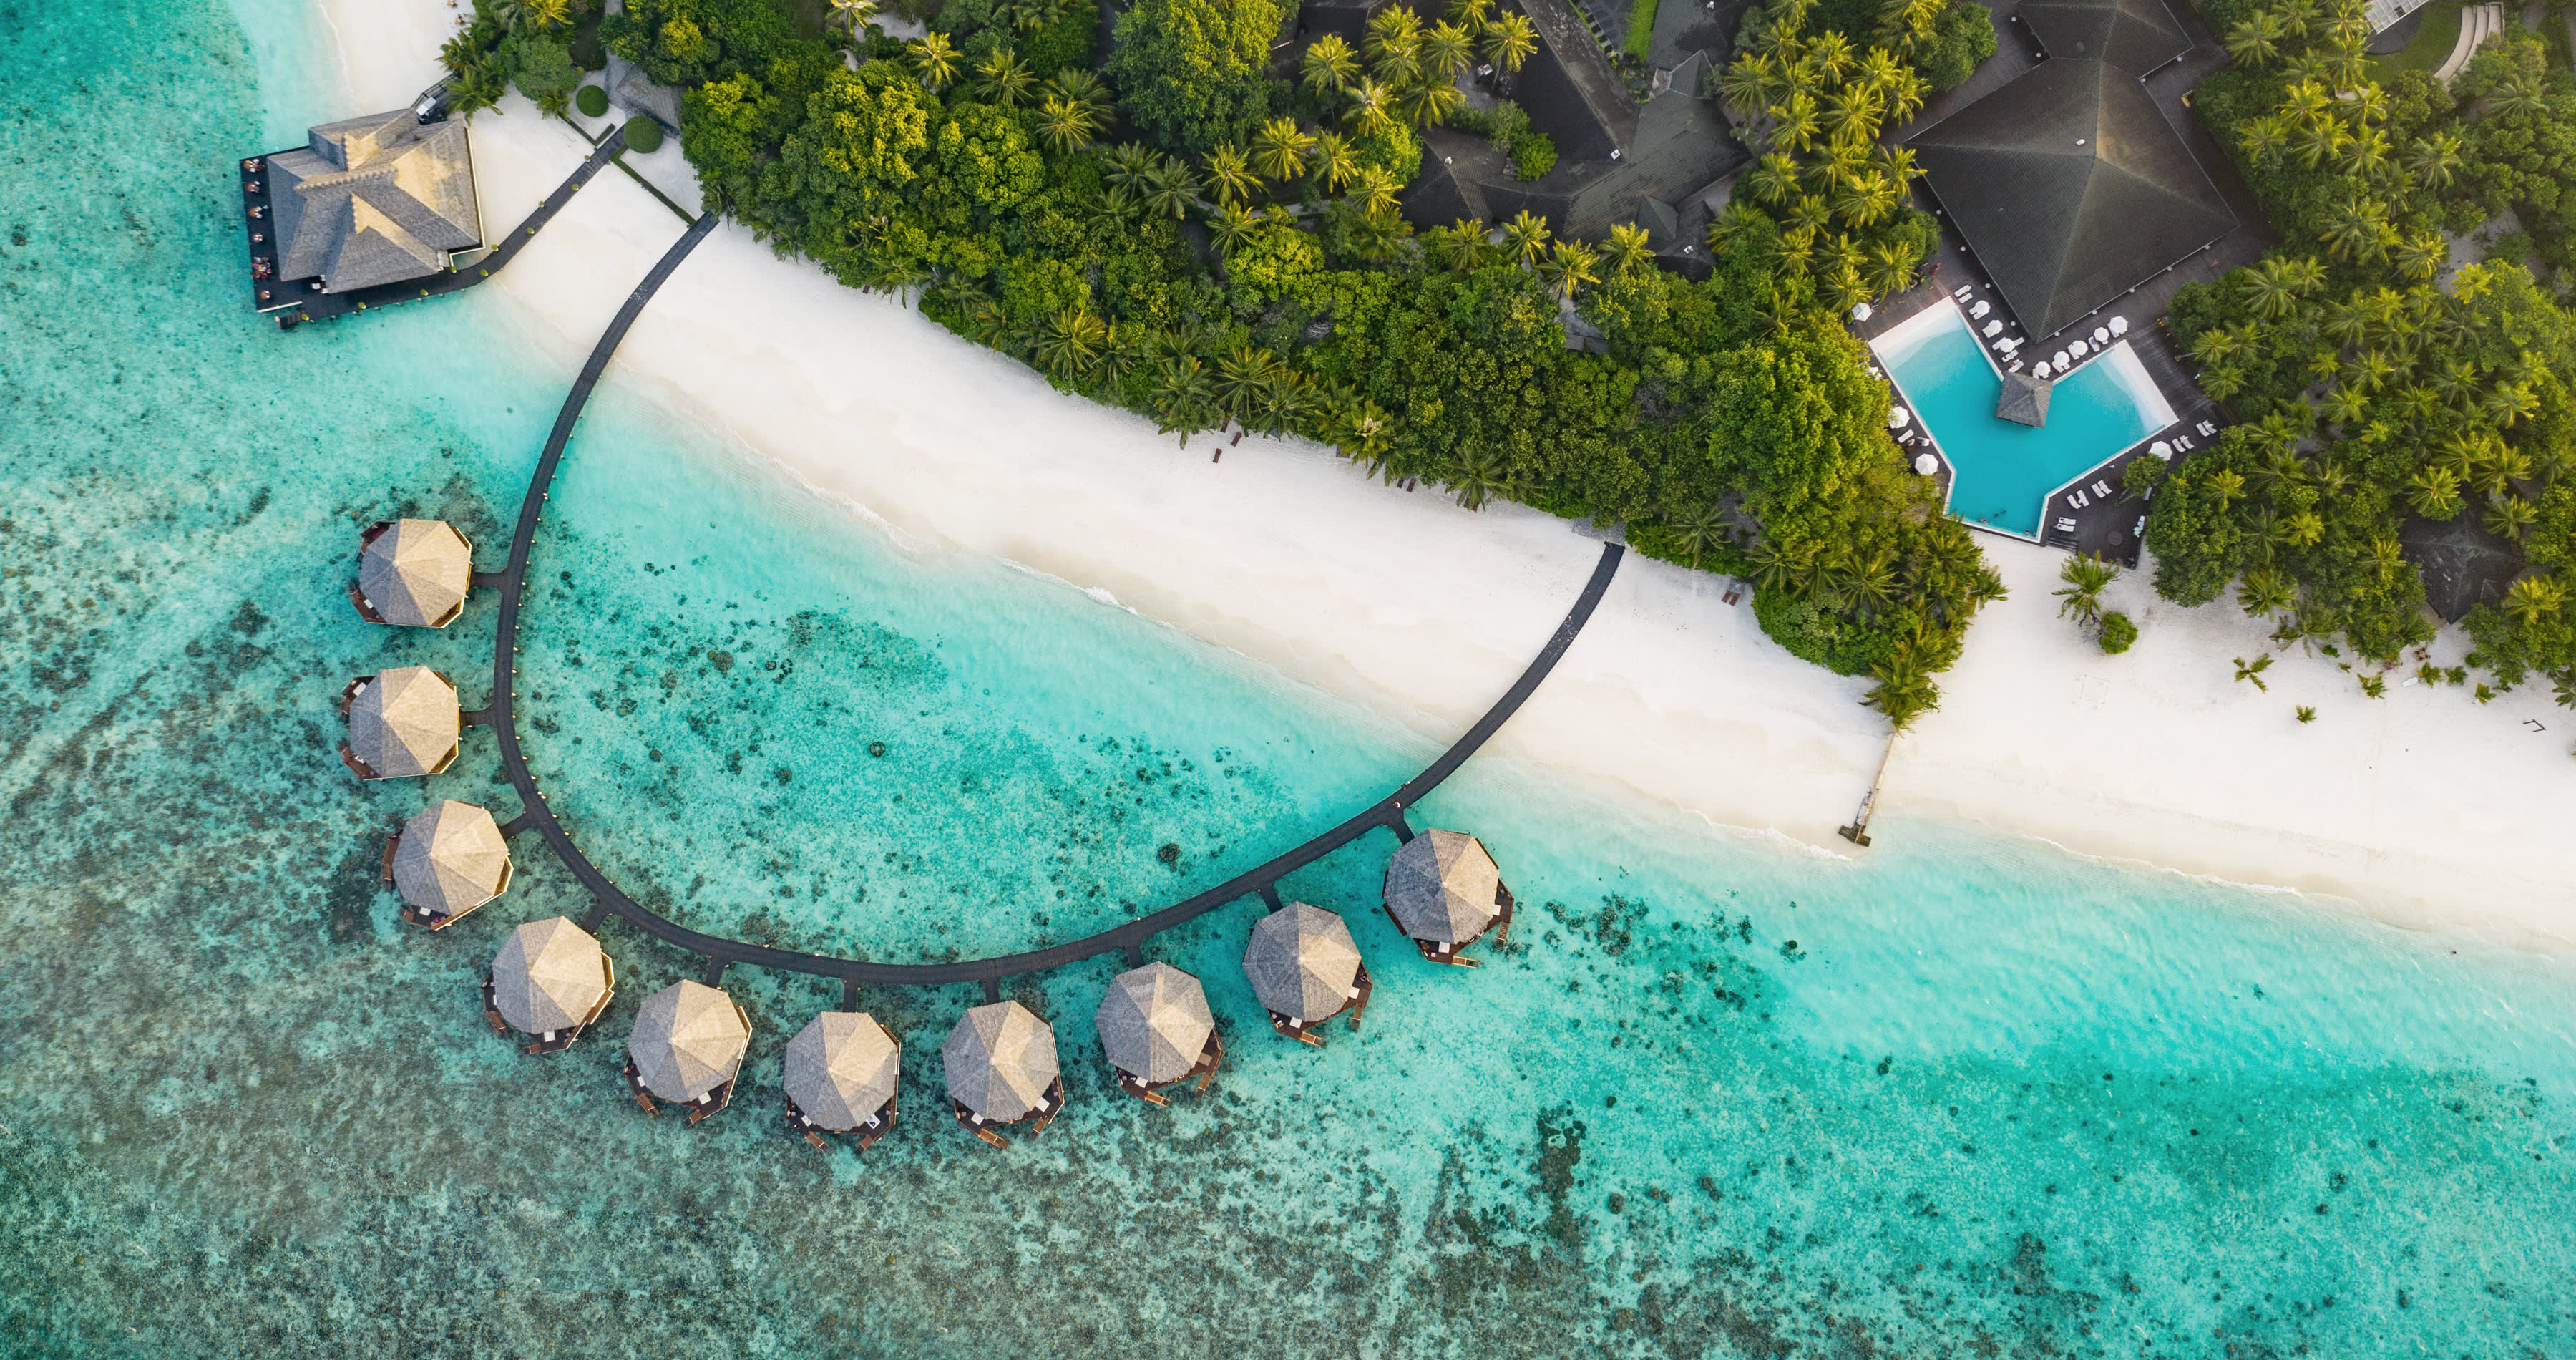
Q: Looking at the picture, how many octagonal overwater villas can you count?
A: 10